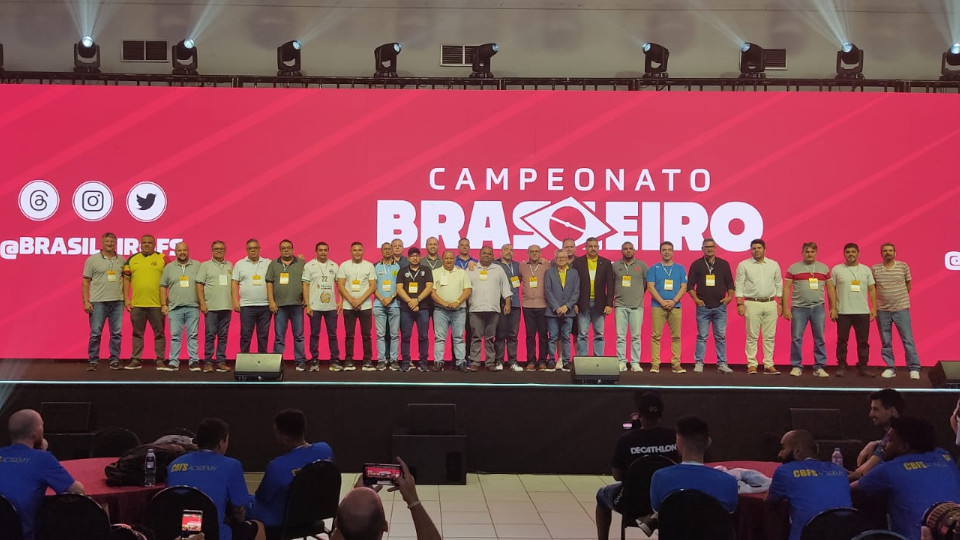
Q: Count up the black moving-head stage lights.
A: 9